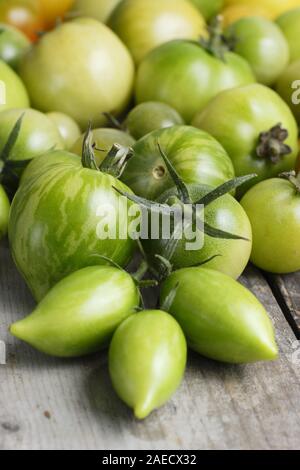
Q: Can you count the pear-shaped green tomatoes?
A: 3